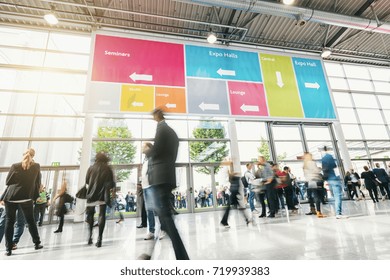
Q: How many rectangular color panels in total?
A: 9